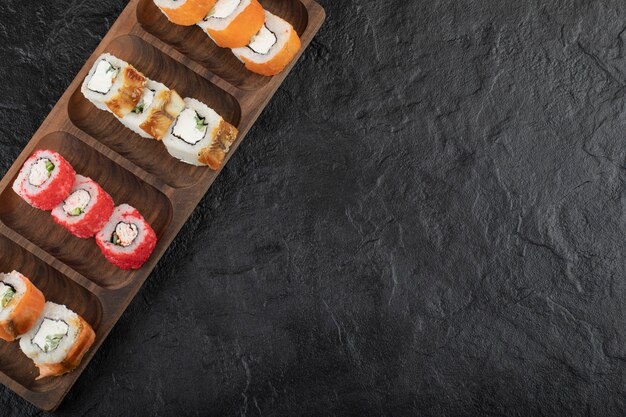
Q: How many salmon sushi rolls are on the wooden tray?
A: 5